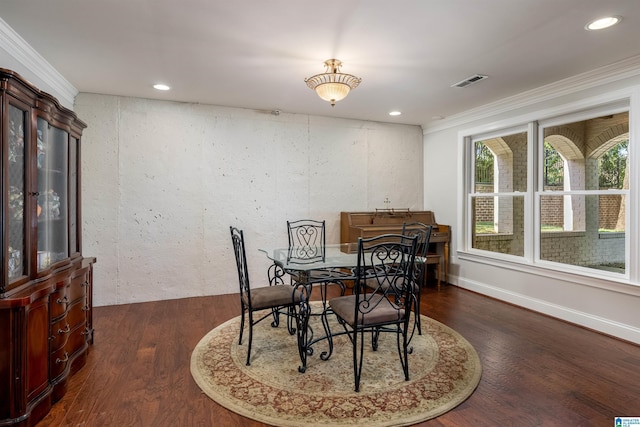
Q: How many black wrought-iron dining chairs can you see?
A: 4